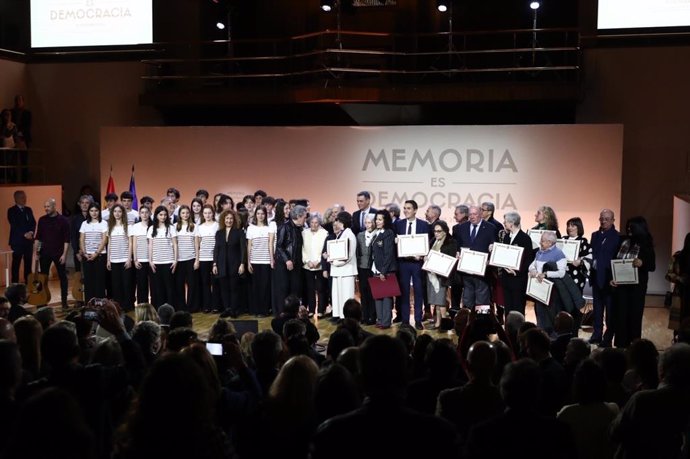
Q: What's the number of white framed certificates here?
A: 9